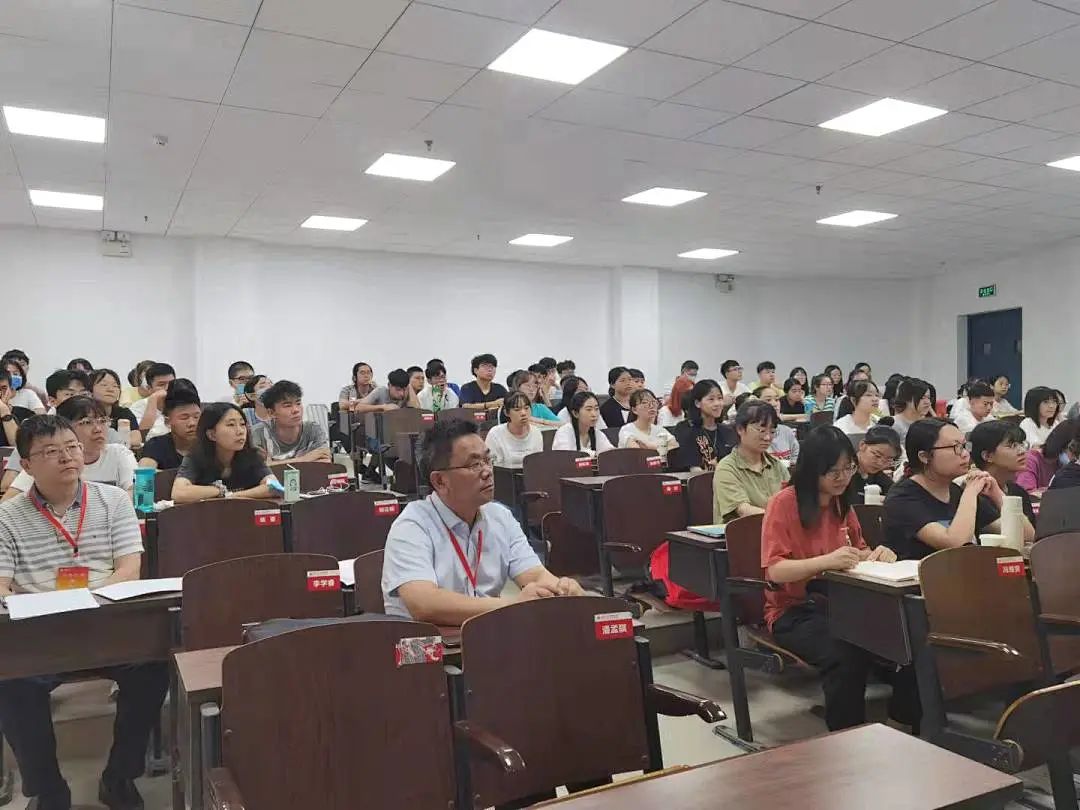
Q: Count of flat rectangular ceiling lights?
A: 11